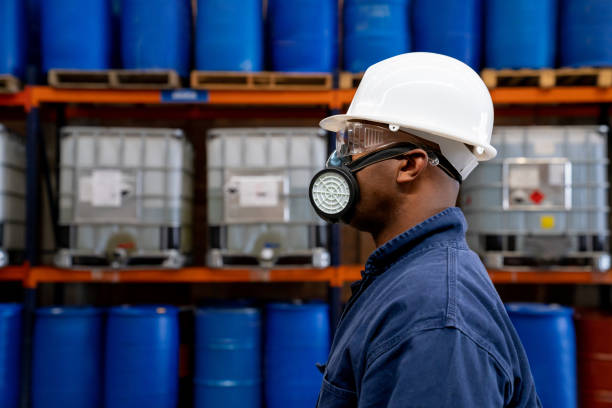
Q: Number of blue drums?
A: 15